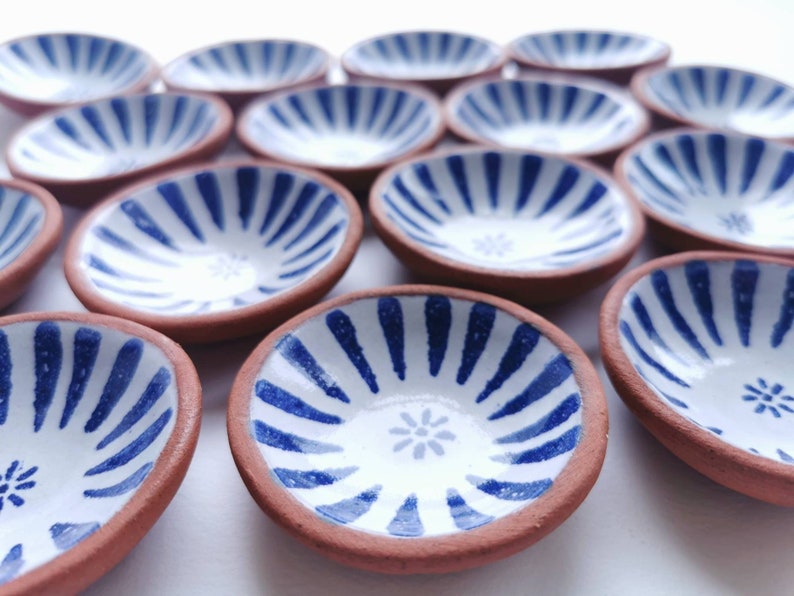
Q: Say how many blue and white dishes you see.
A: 15